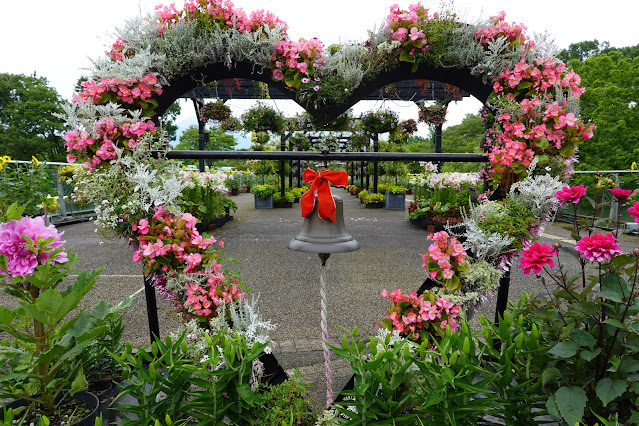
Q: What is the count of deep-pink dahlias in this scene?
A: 5